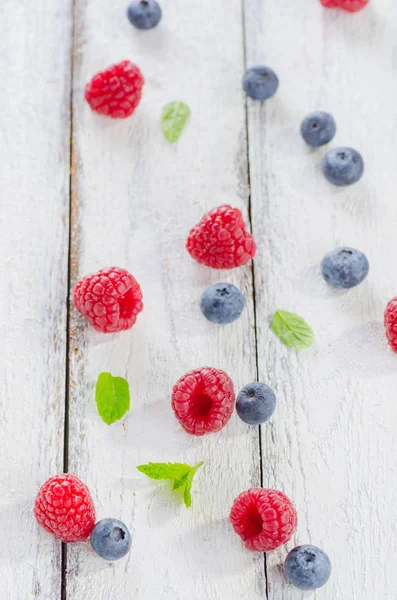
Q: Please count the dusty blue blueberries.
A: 9